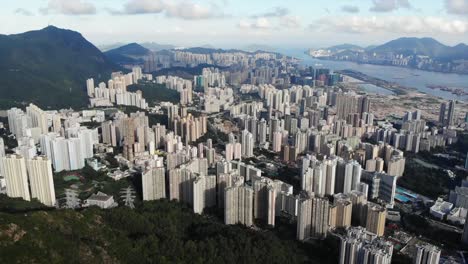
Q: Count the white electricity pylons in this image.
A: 2